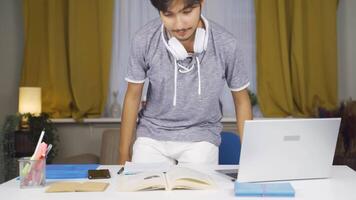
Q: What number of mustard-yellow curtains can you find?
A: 2